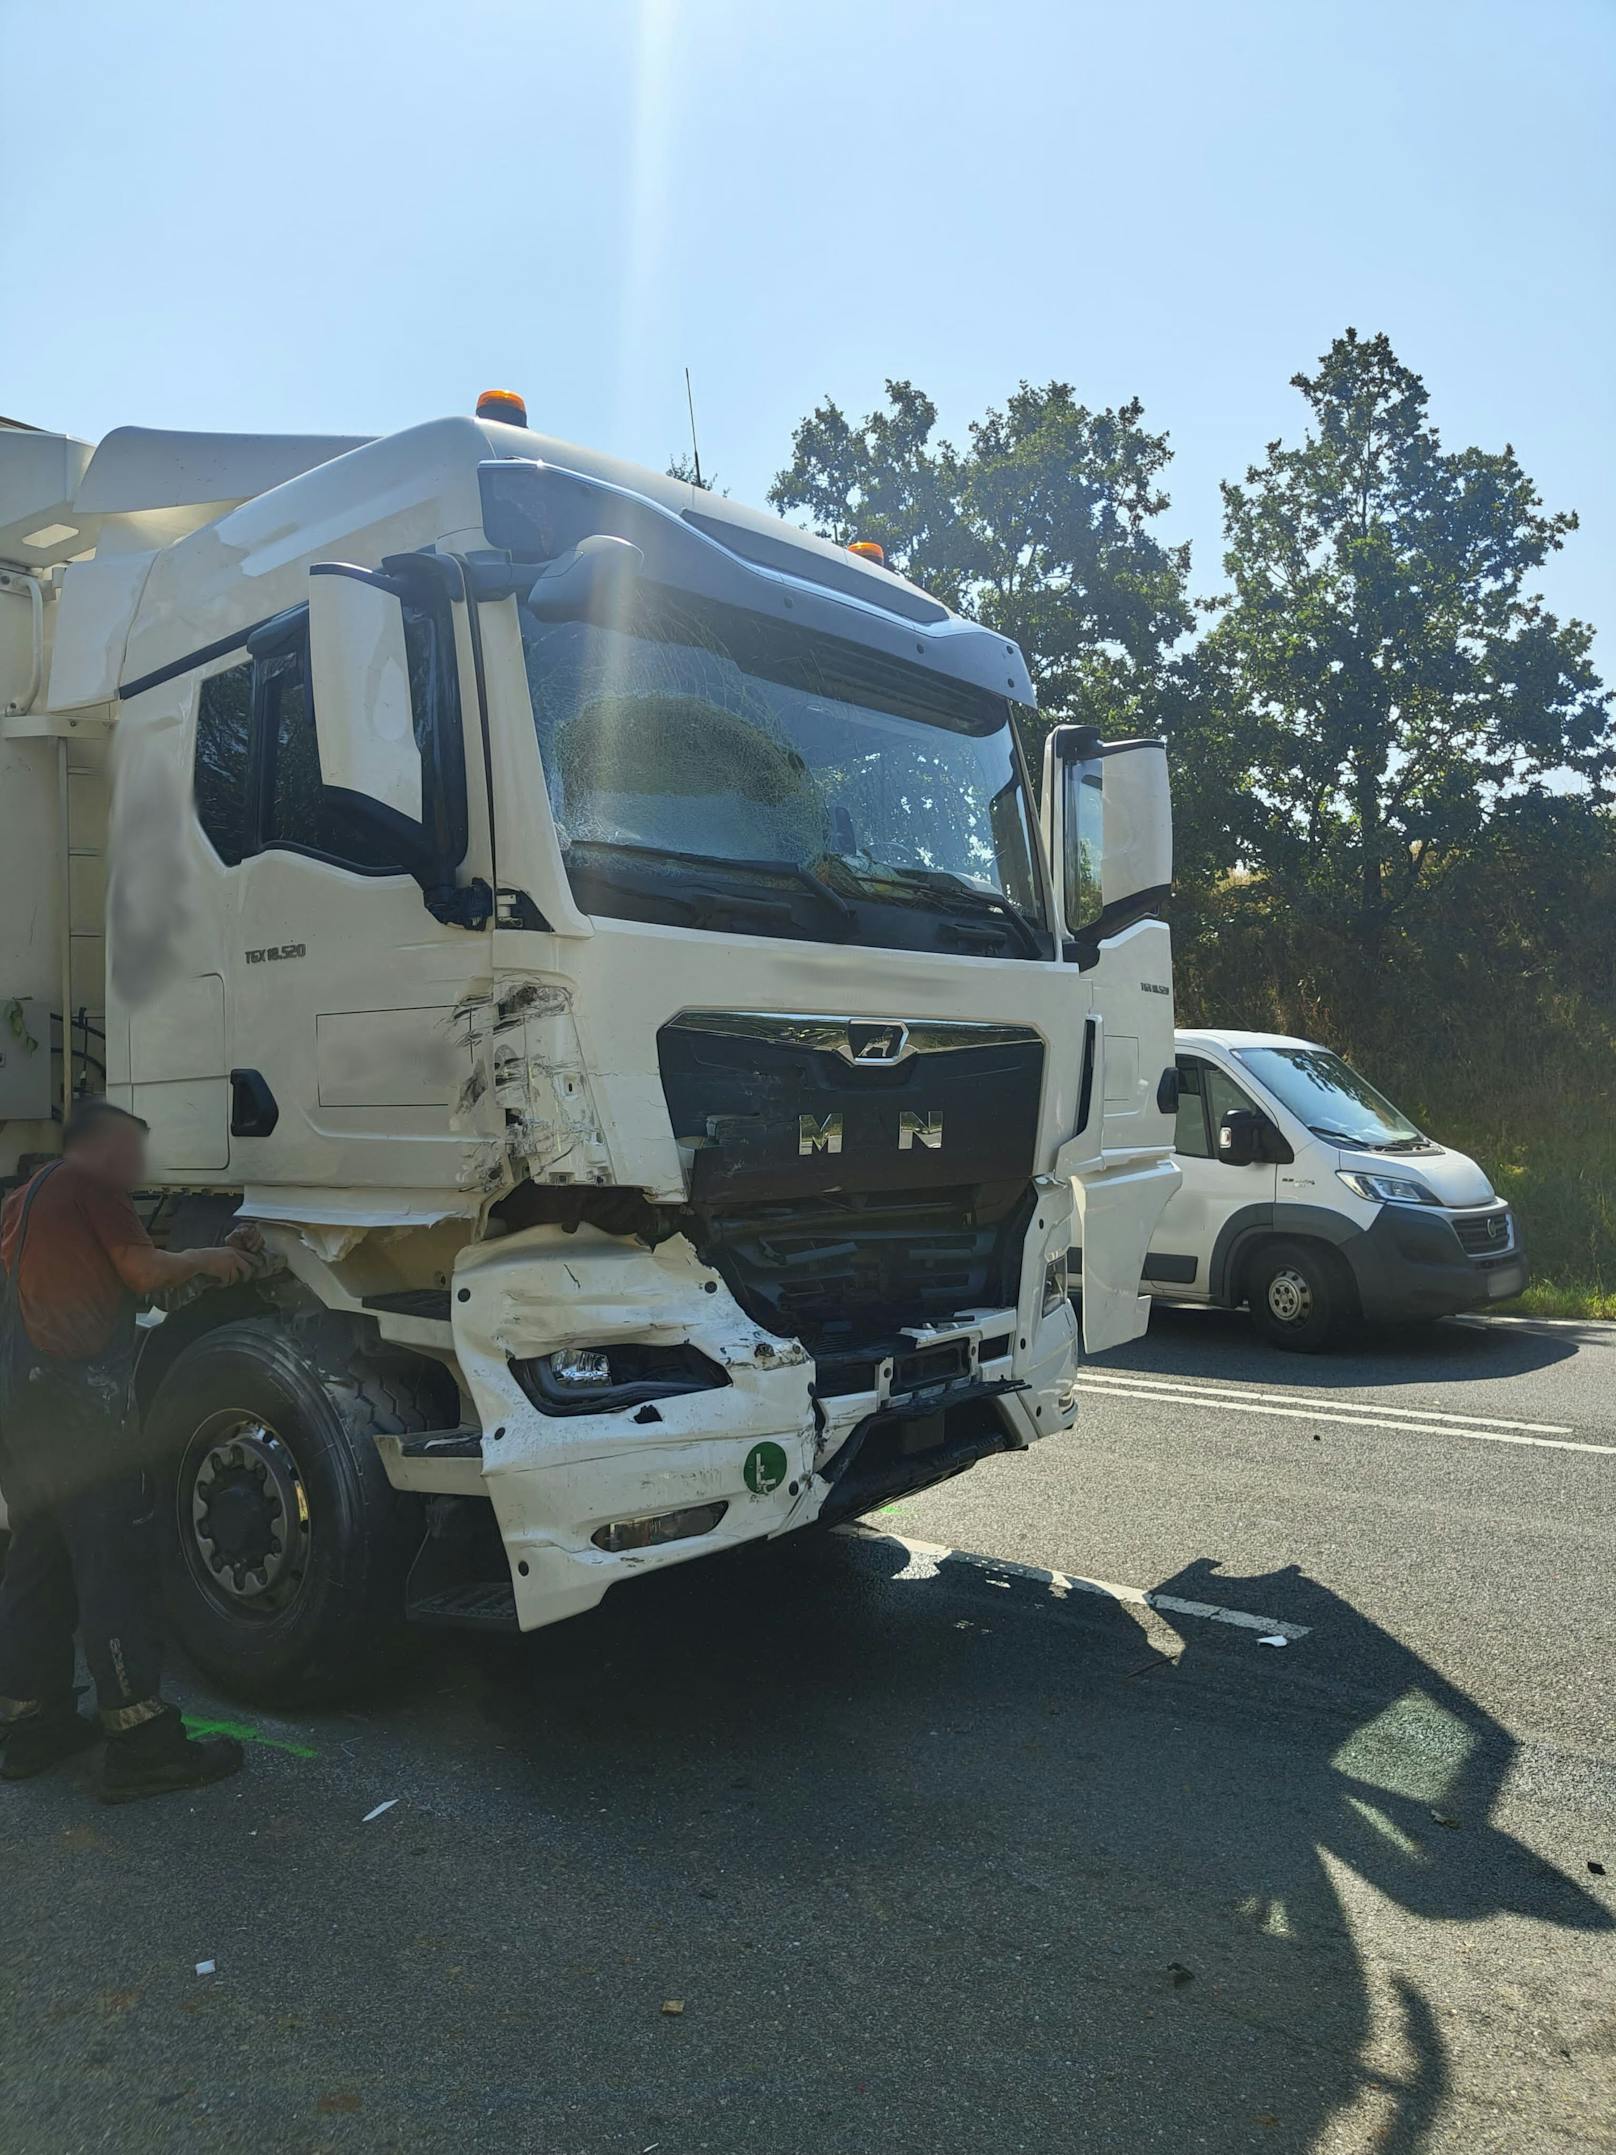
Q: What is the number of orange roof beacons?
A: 2